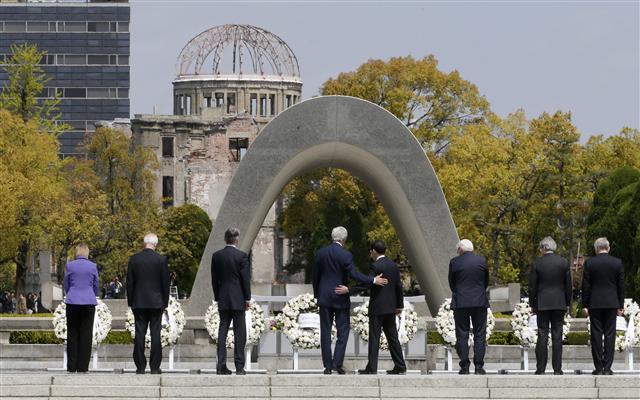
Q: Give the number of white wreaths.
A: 8